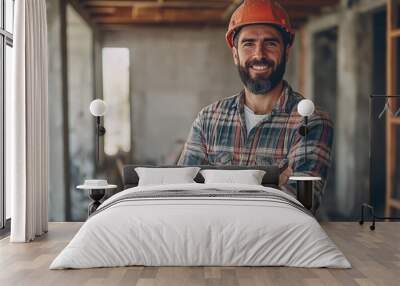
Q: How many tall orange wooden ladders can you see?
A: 1